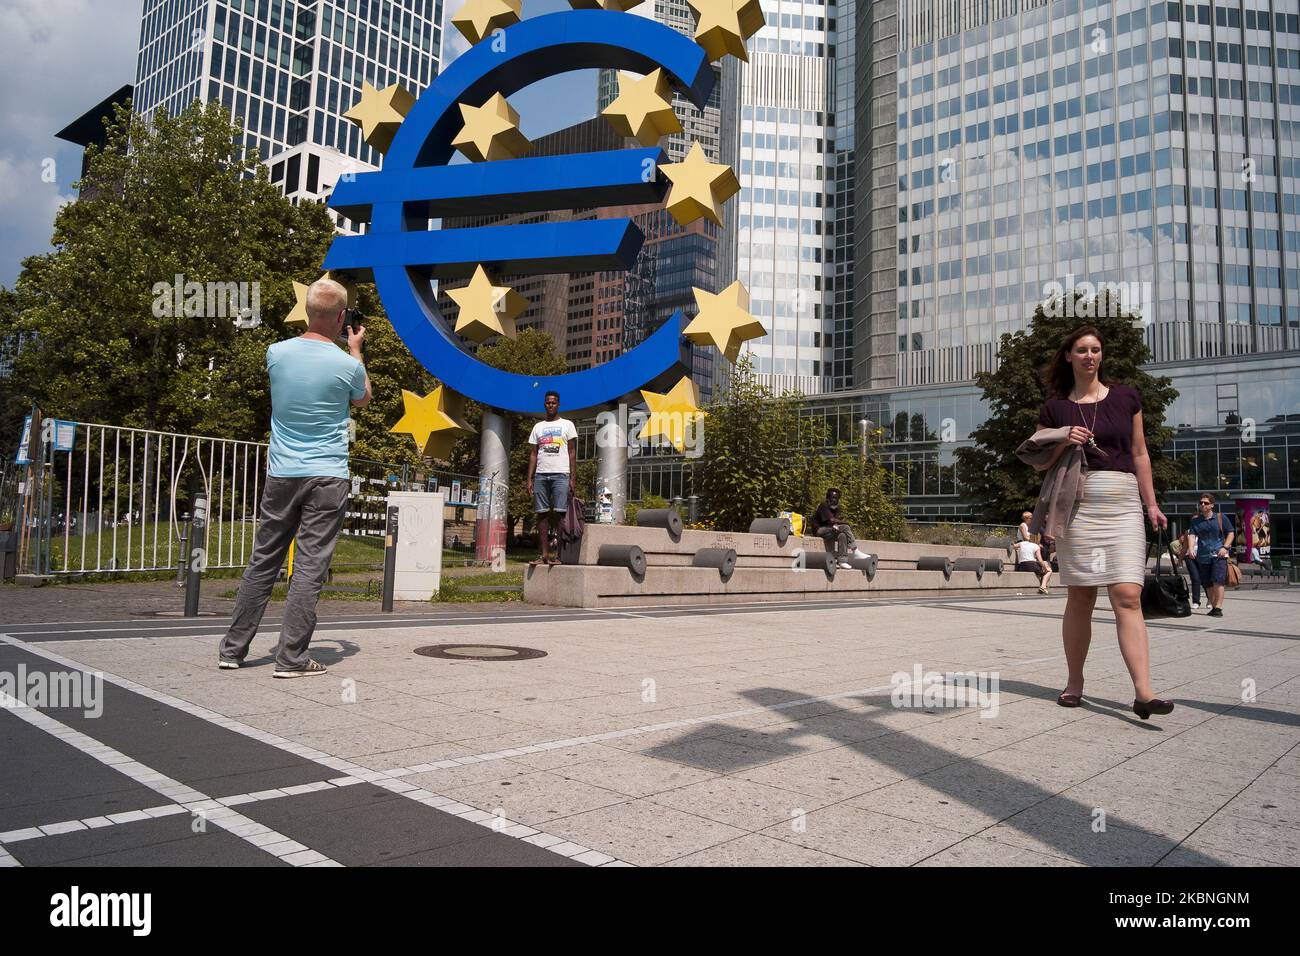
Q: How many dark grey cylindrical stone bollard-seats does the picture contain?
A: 10